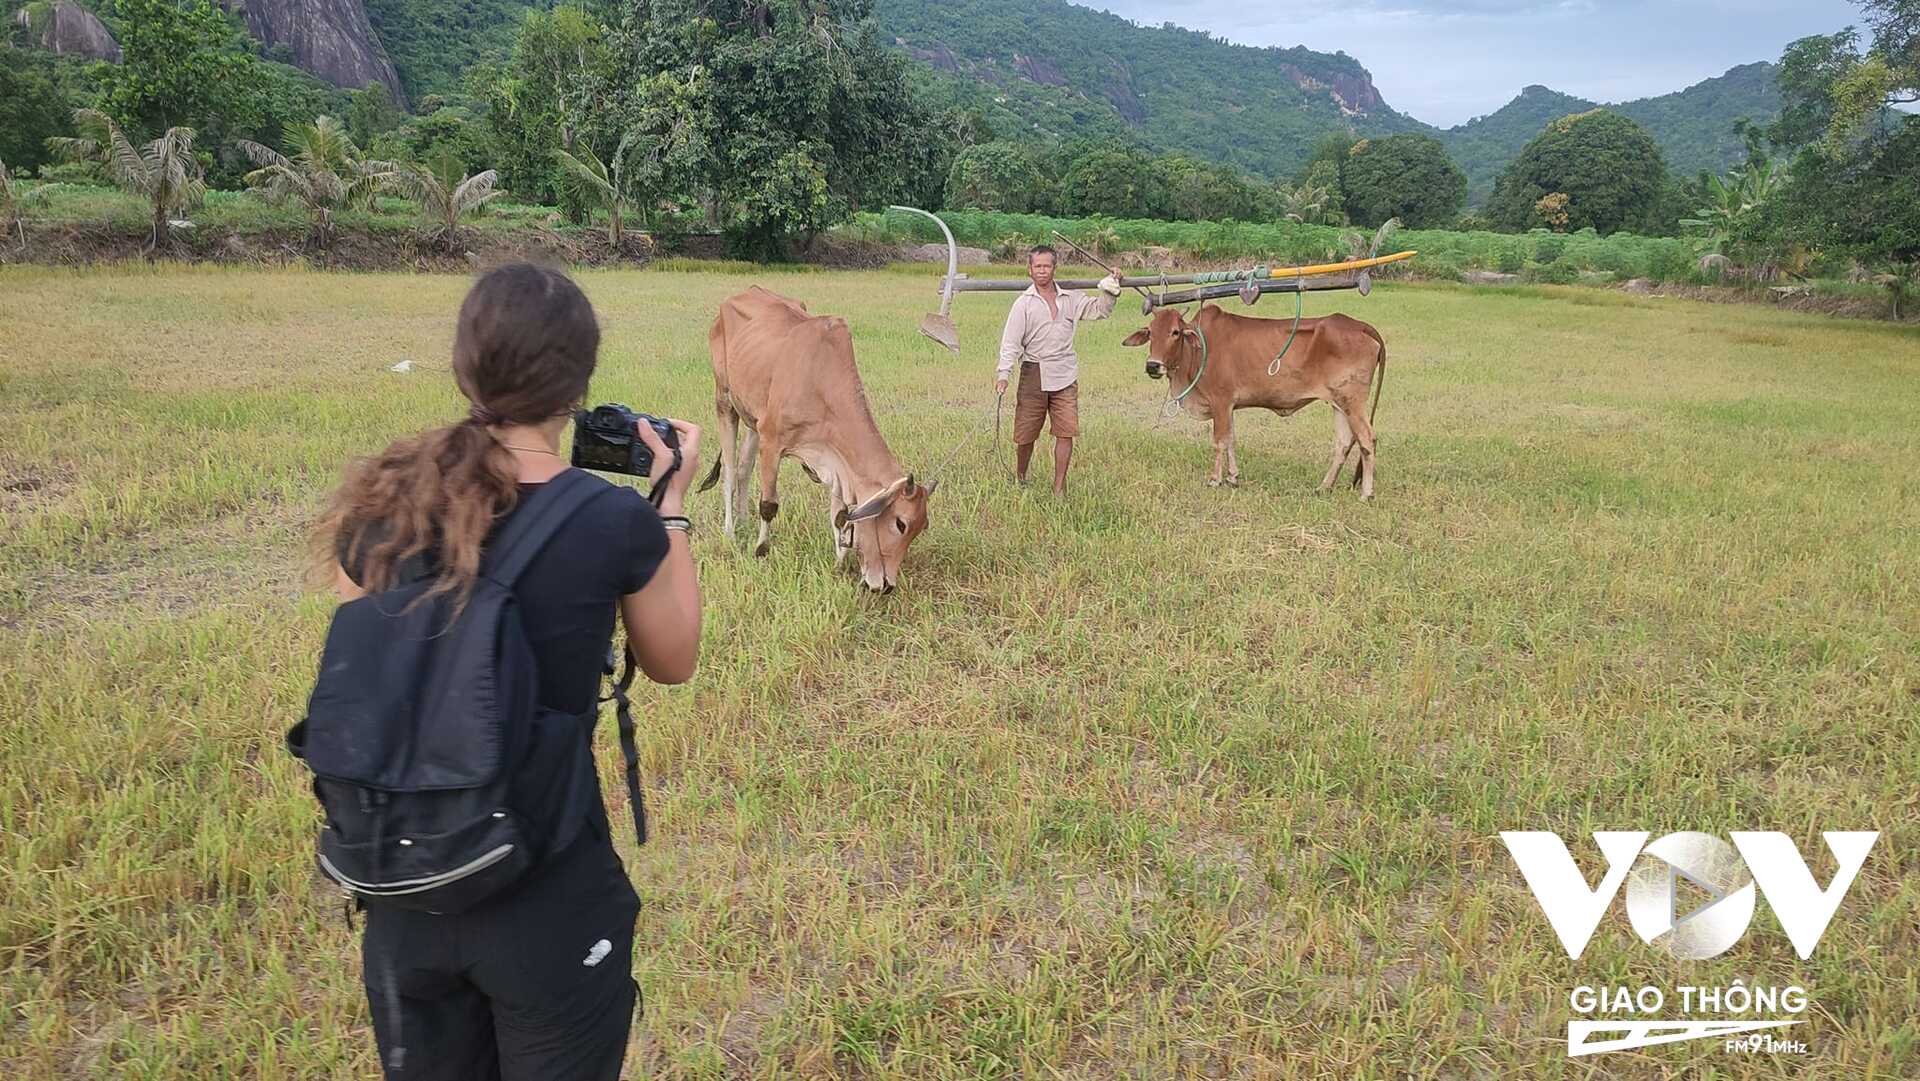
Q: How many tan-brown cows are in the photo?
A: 2